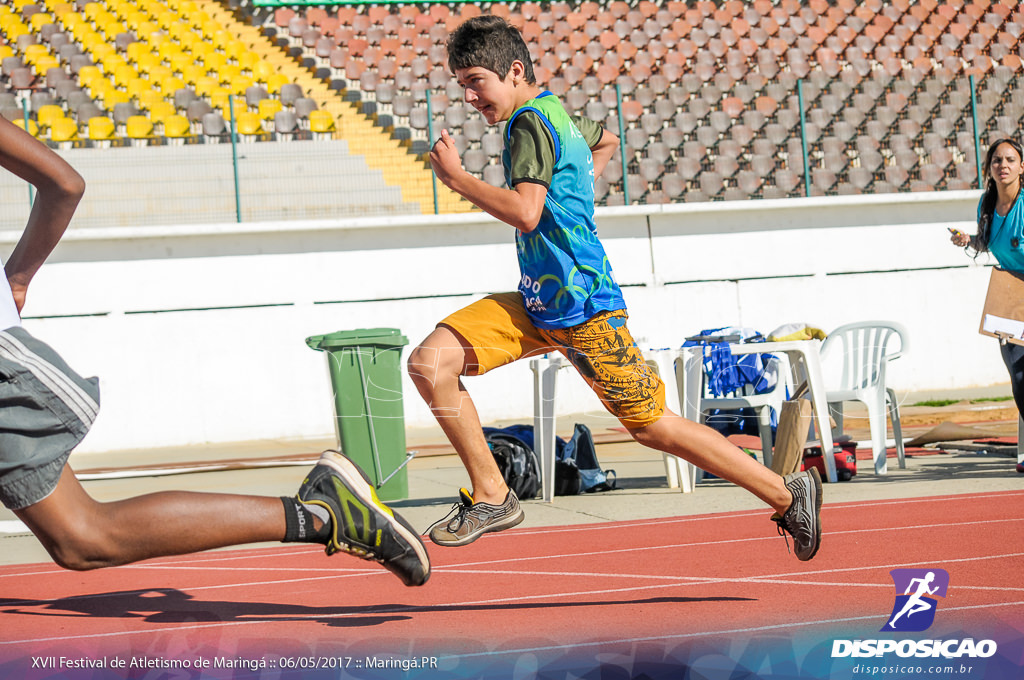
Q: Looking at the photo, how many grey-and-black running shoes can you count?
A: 2